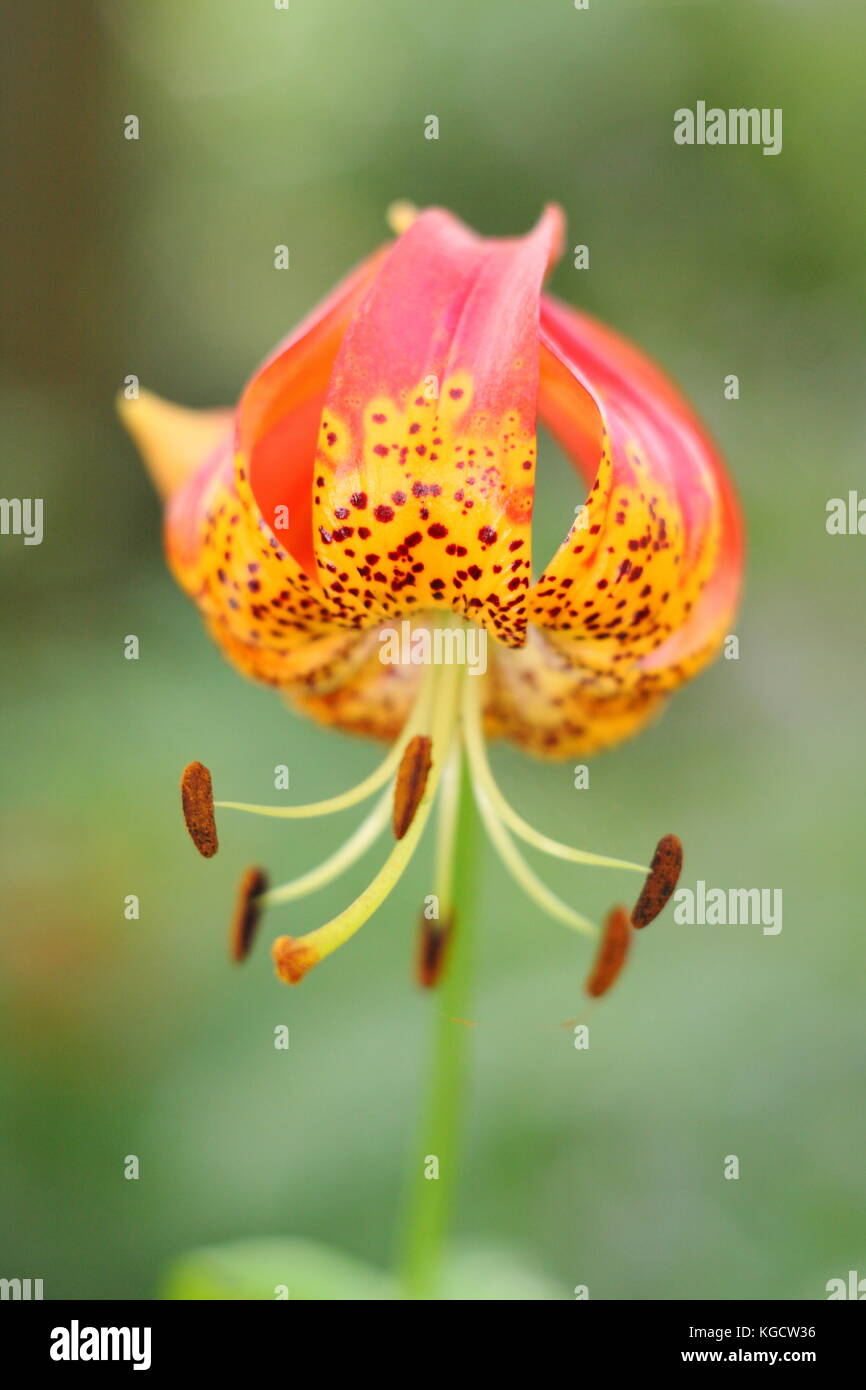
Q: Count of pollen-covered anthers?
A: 6